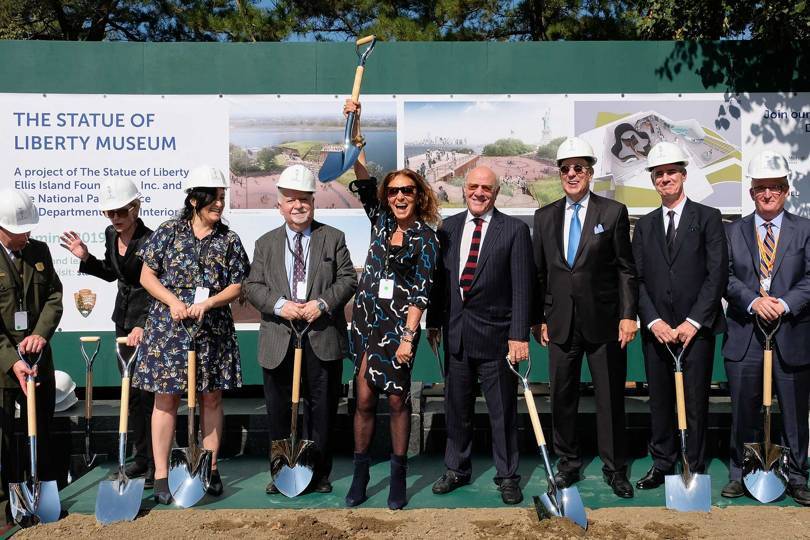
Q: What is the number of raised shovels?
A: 1